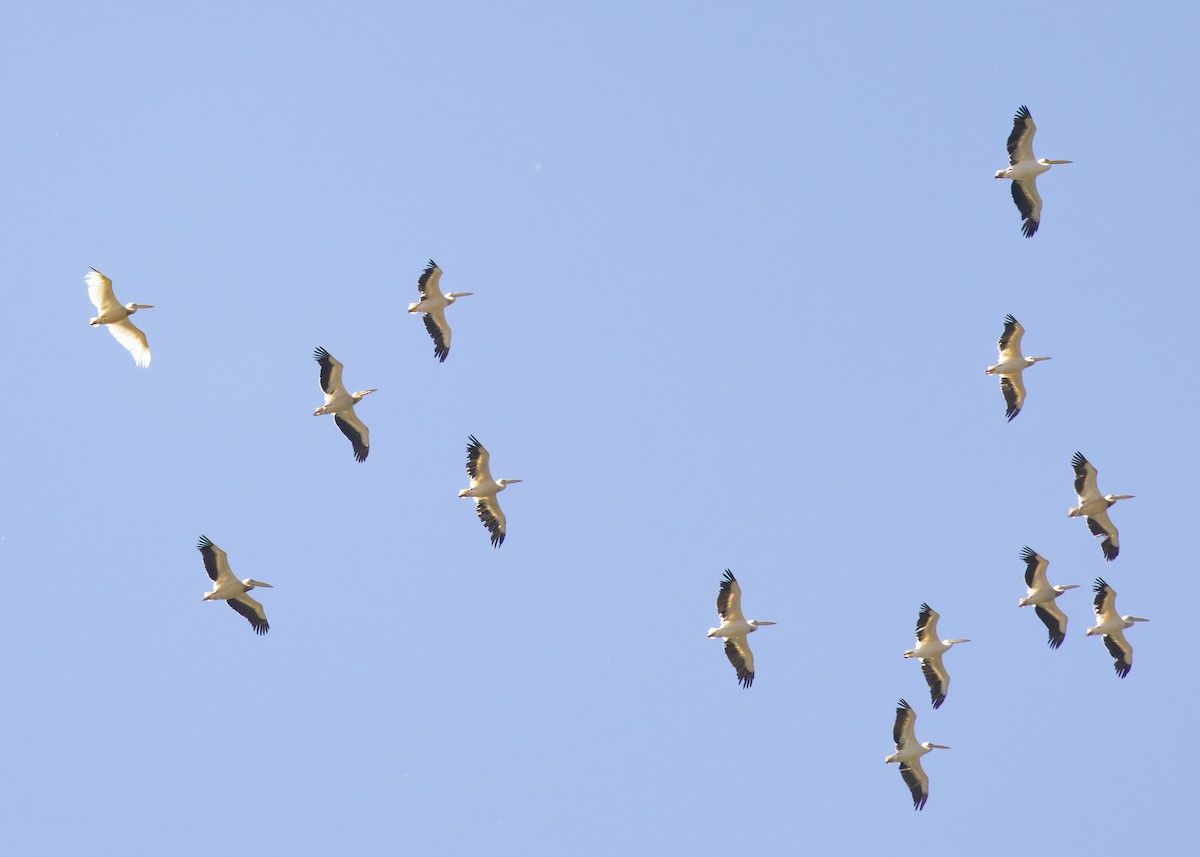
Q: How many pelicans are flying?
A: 13